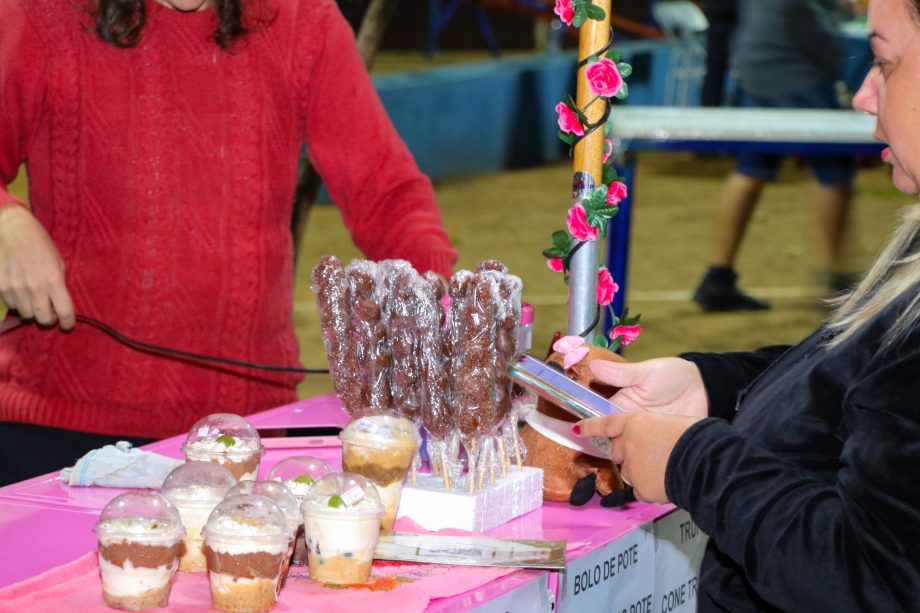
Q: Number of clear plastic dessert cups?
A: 8